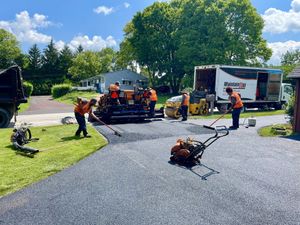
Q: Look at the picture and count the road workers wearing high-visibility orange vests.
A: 5